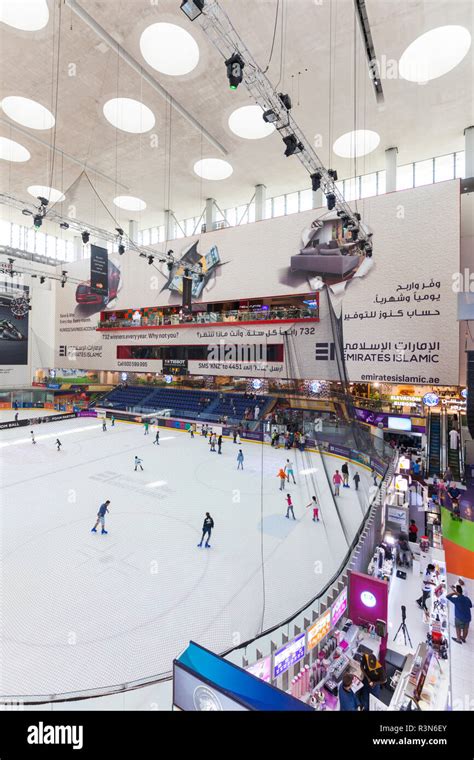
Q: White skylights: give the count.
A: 11